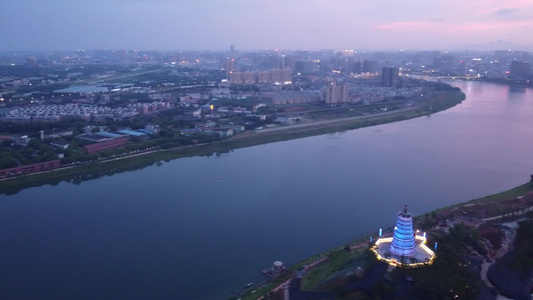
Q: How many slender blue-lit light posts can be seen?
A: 4